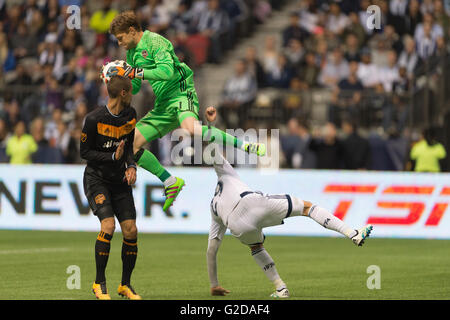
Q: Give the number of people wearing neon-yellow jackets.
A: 3